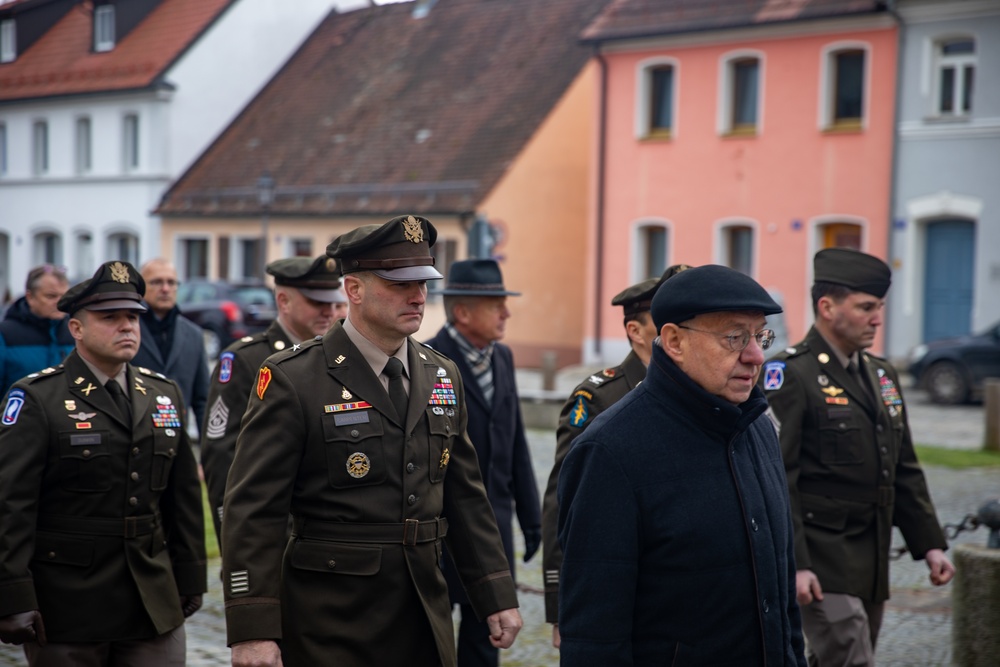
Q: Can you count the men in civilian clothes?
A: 4